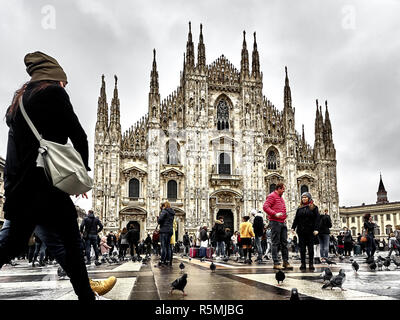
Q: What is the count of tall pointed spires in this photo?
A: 10